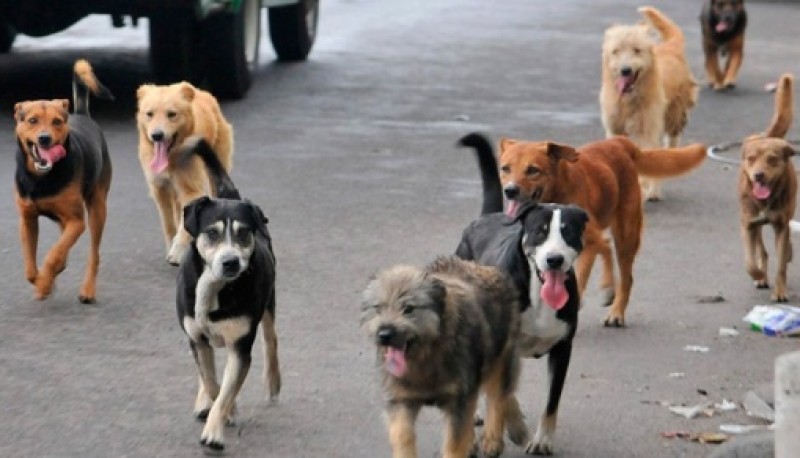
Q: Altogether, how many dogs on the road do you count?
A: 9